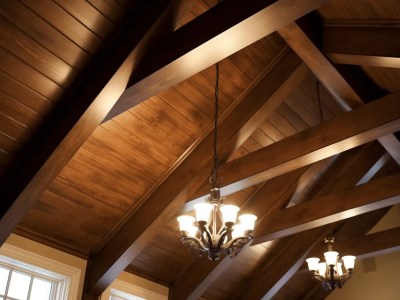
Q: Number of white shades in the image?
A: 11